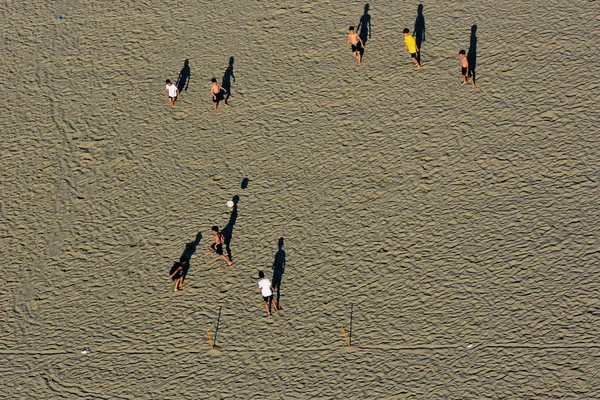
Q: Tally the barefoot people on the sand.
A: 8